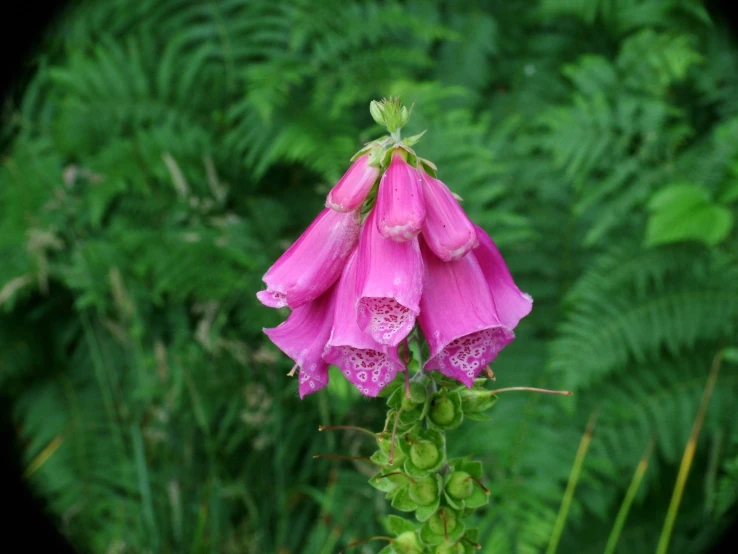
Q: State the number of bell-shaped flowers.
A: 9